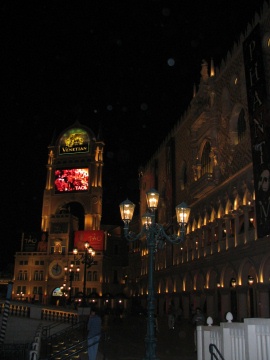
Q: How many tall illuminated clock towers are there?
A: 1